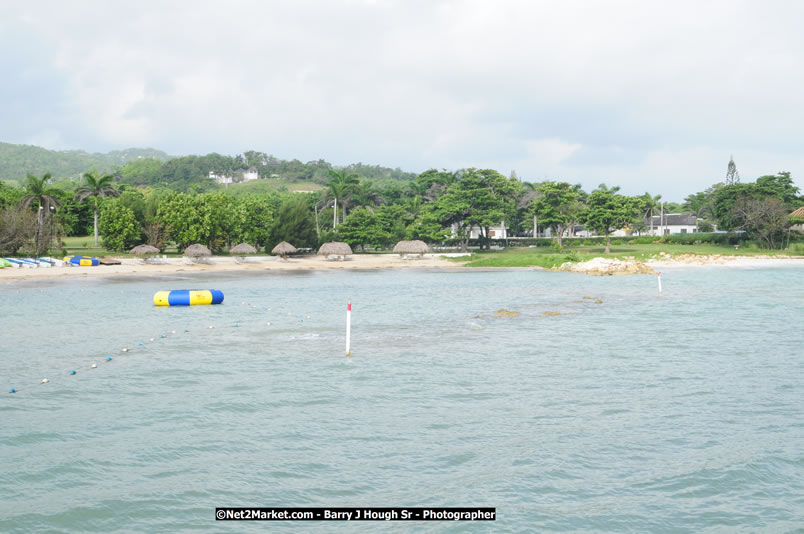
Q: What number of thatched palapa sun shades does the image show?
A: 6